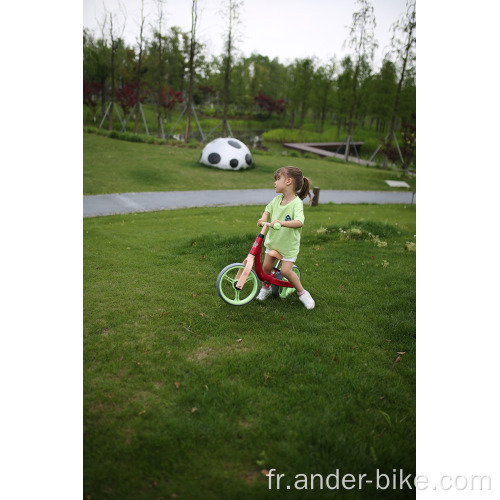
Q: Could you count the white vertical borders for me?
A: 2